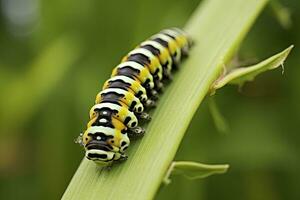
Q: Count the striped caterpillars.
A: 1